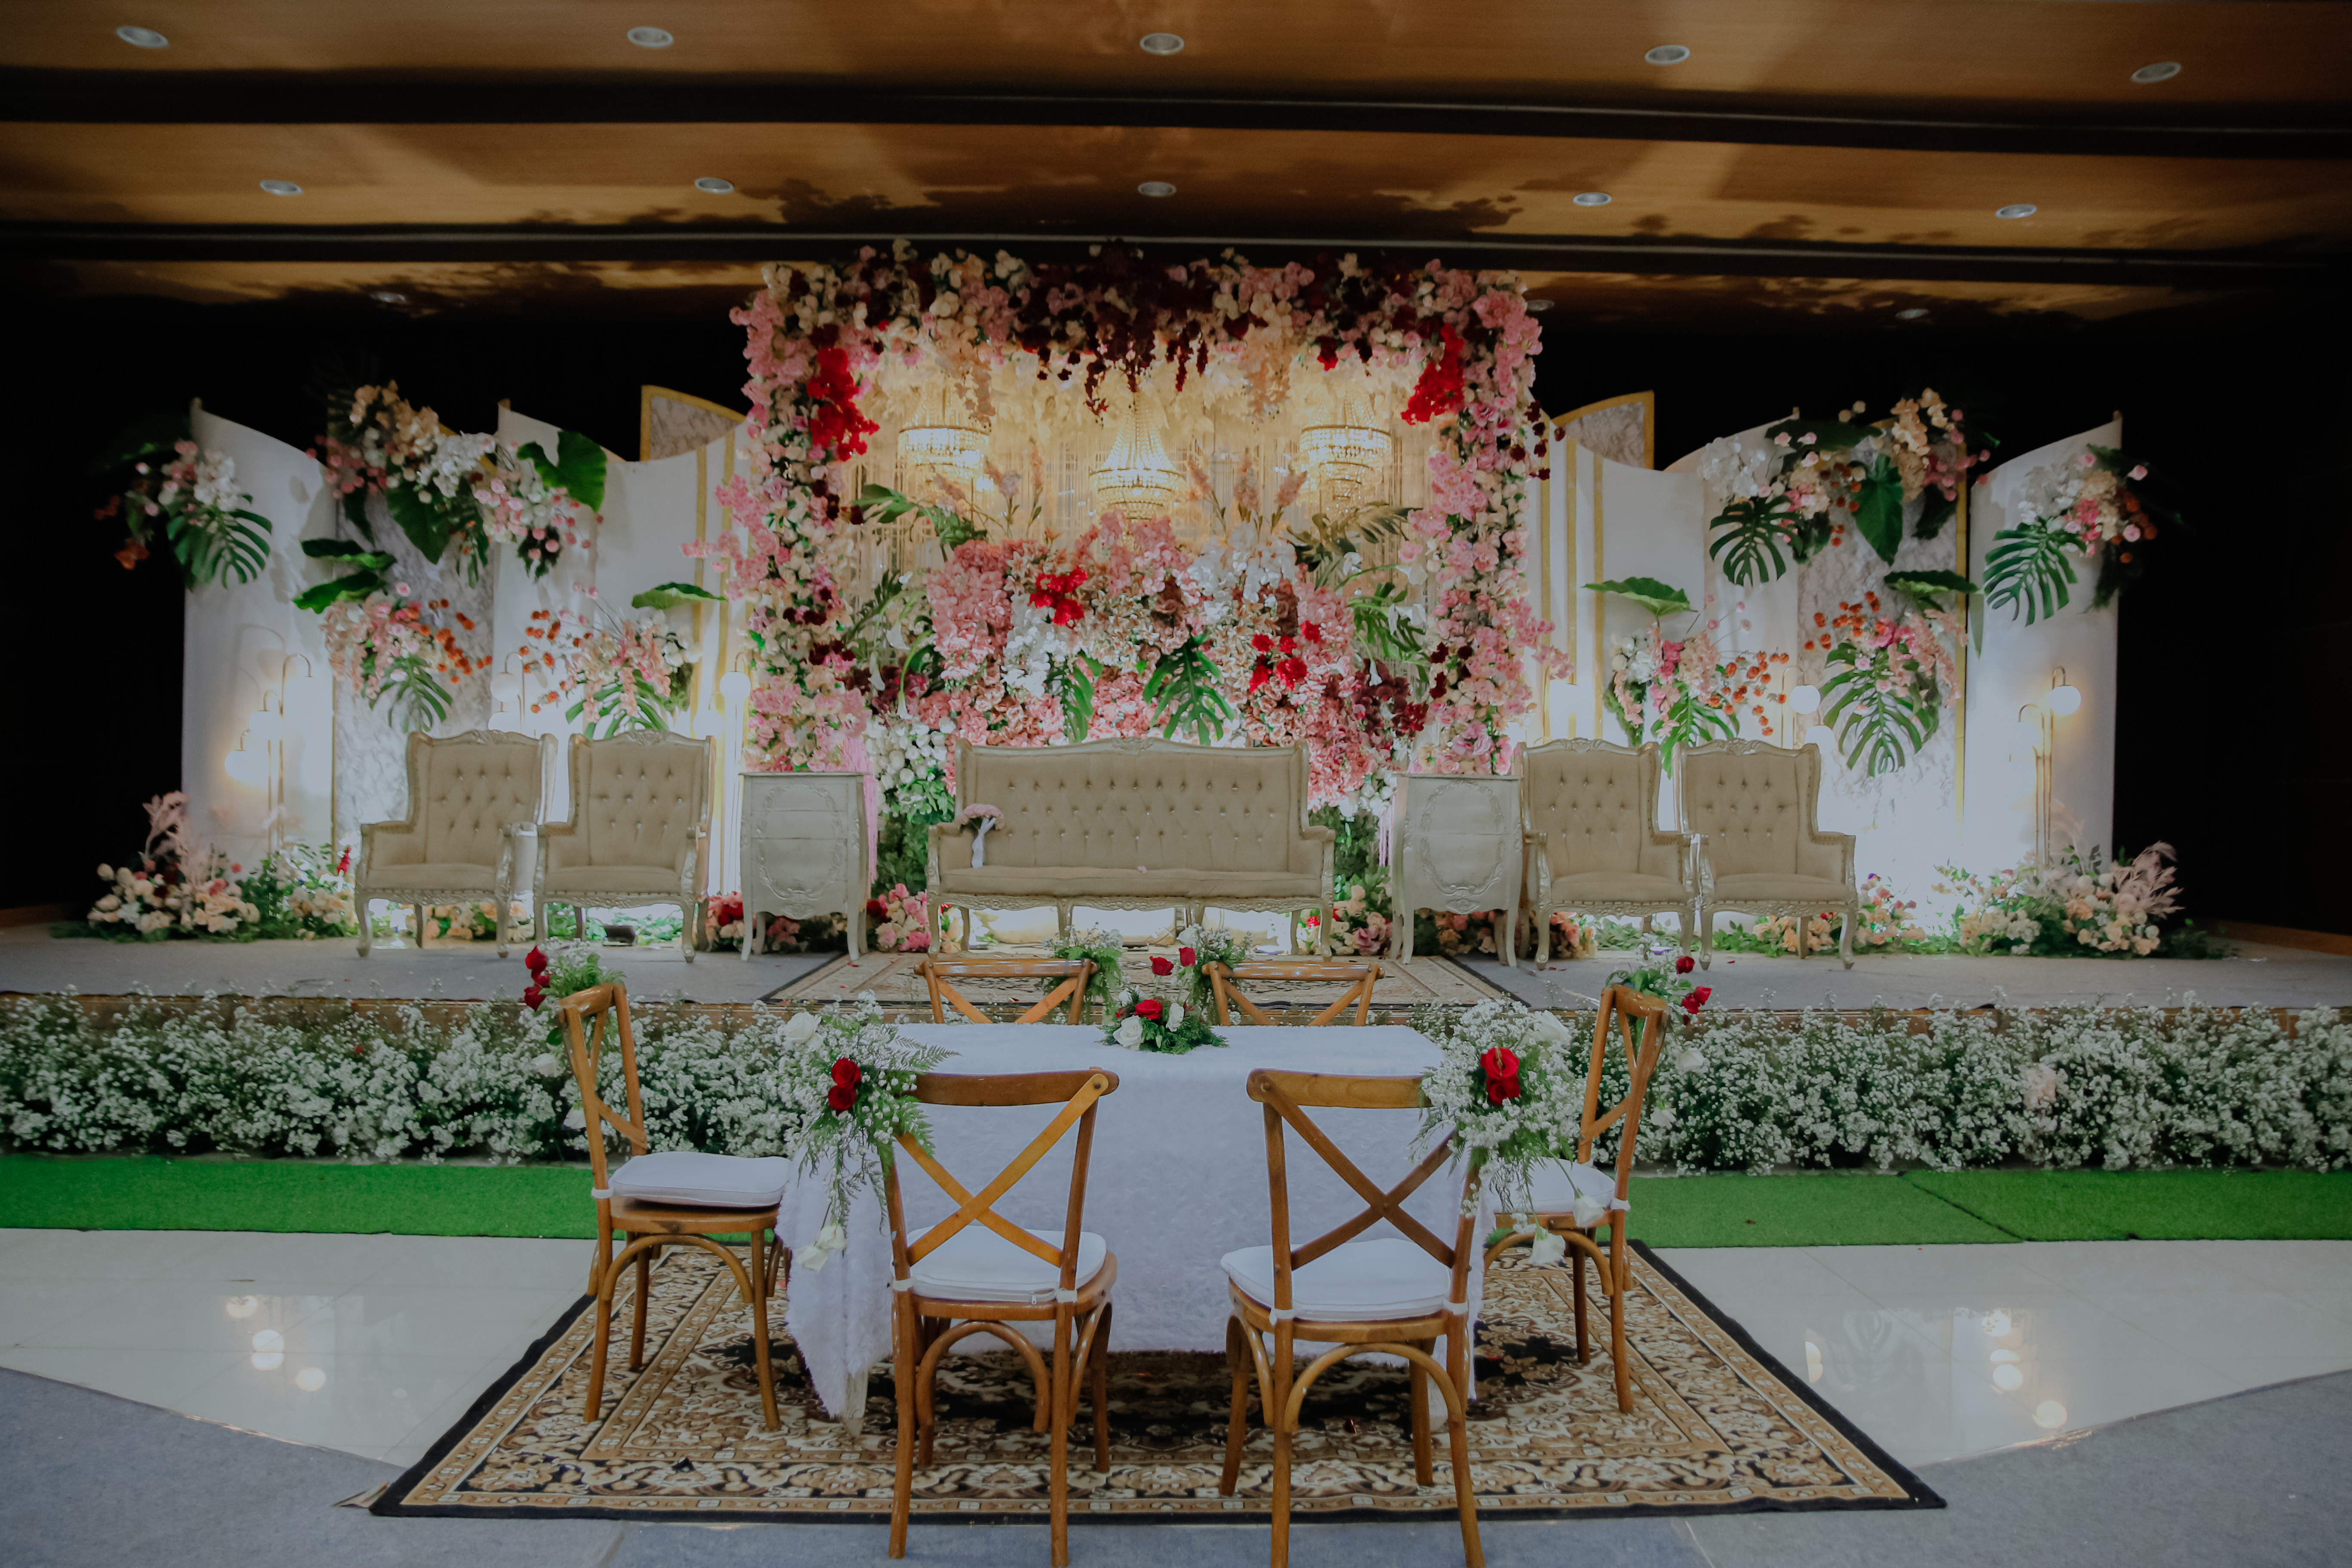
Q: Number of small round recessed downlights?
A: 13